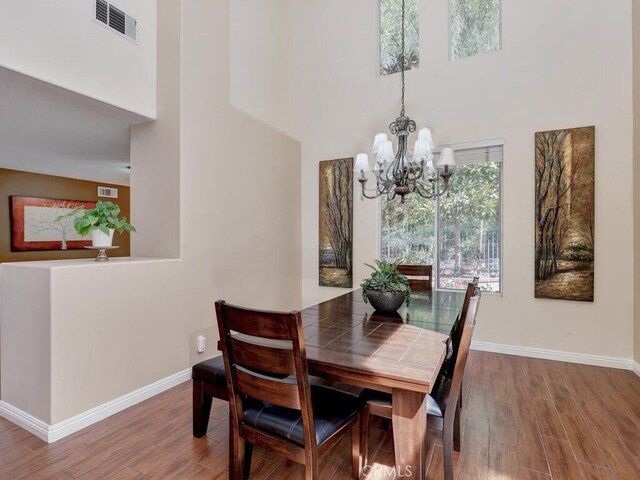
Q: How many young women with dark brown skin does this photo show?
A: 0